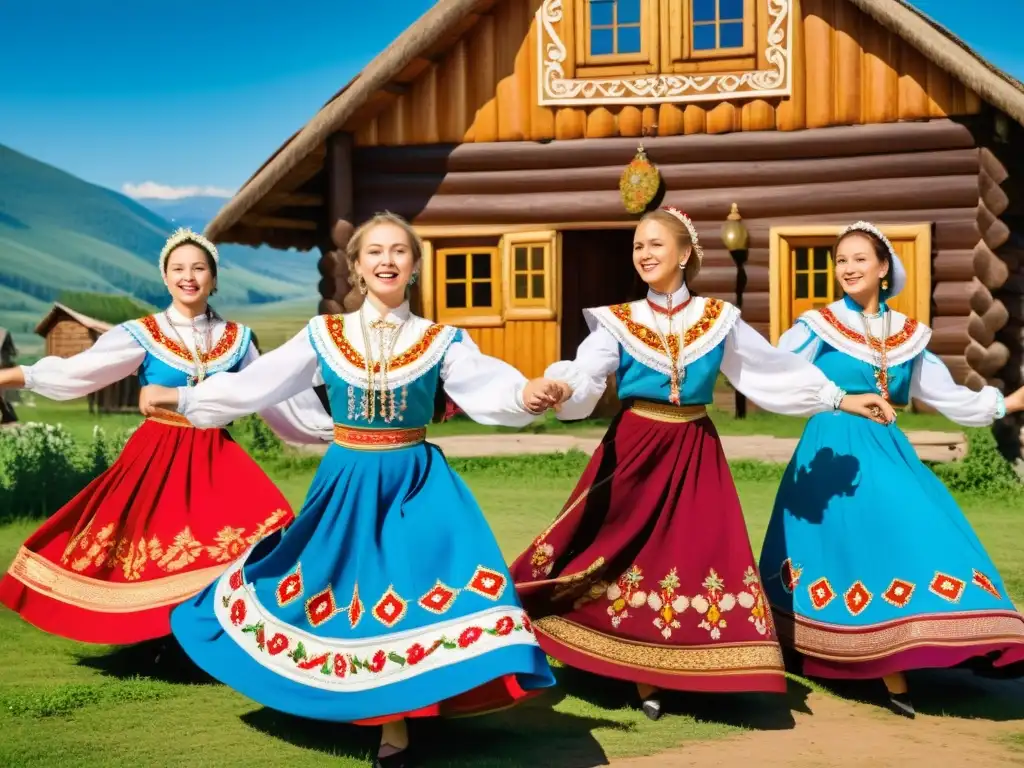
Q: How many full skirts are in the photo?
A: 4